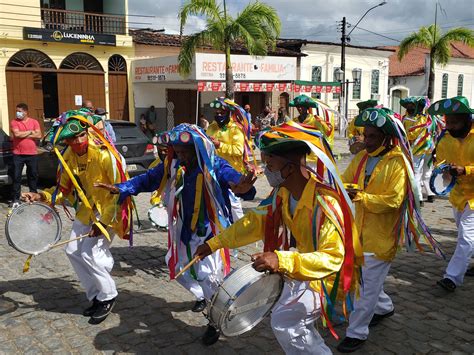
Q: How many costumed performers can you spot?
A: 10